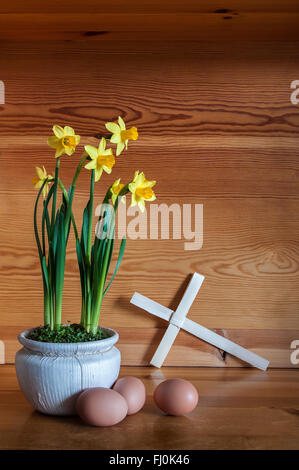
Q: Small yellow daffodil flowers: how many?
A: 6